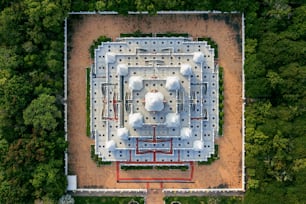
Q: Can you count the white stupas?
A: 13